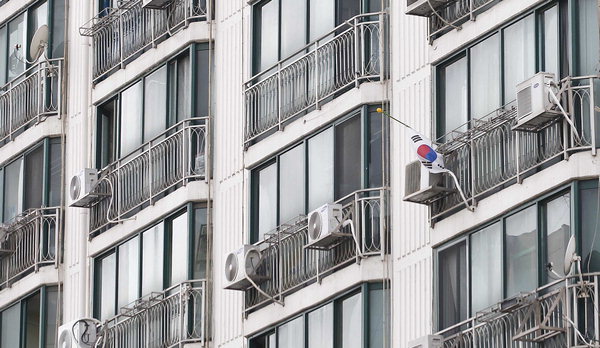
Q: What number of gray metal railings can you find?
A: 10